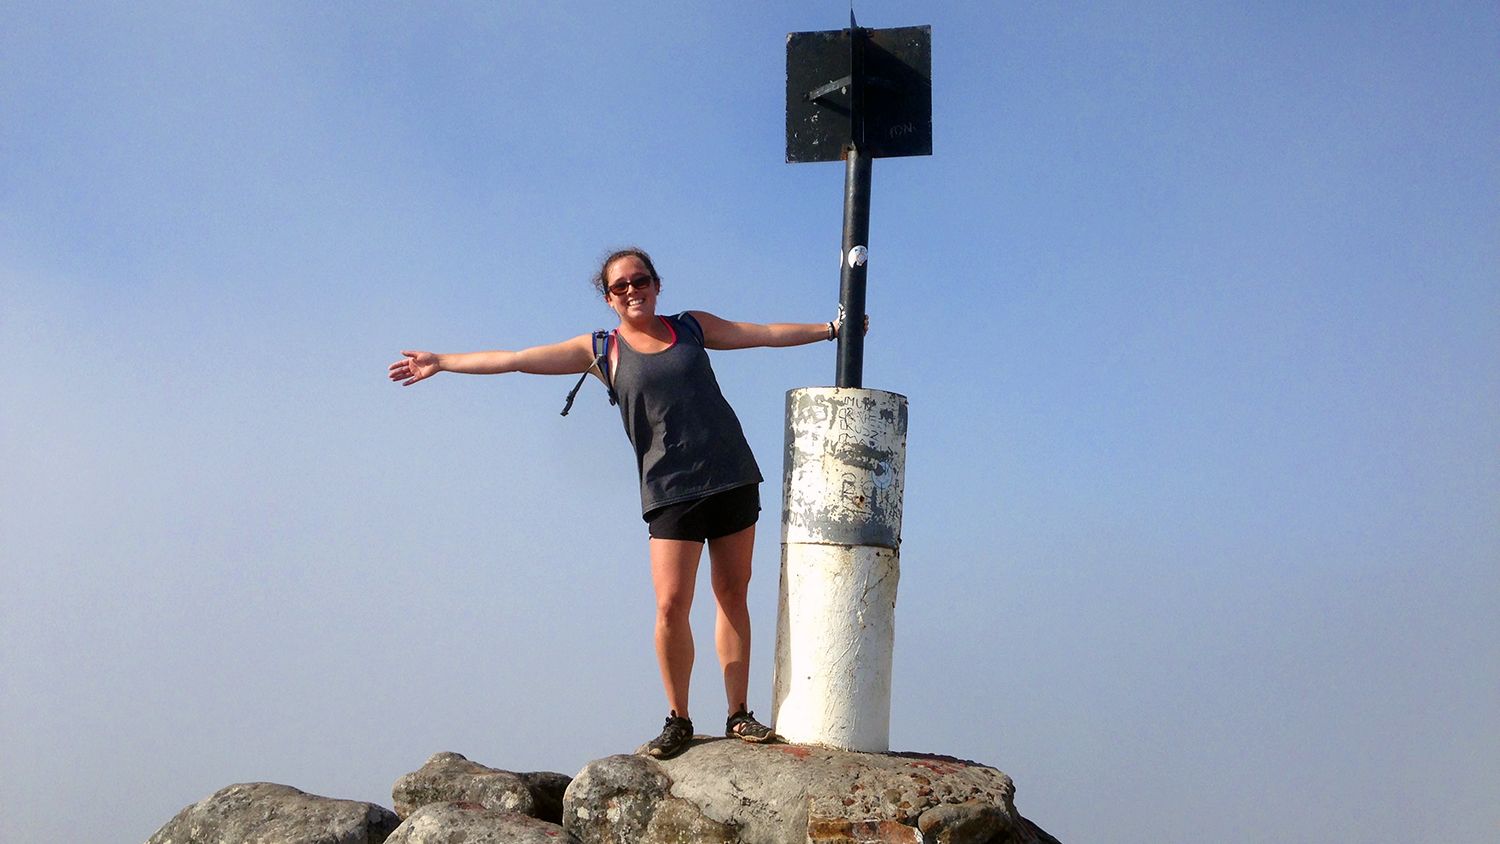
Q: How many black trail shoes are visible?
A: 2